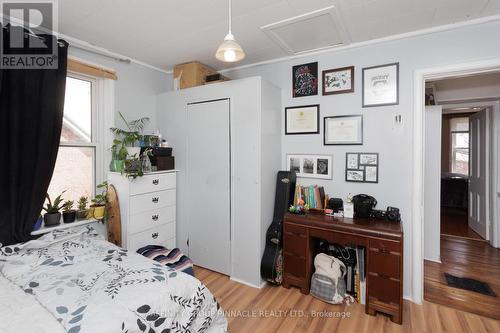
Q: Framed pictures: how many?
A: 7